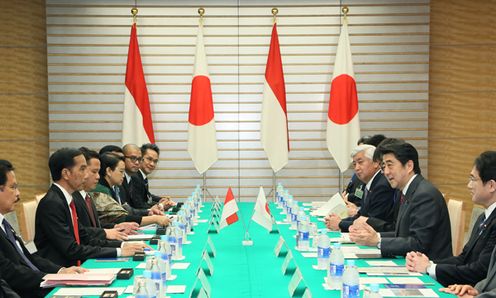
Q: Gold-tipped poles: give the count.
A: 4